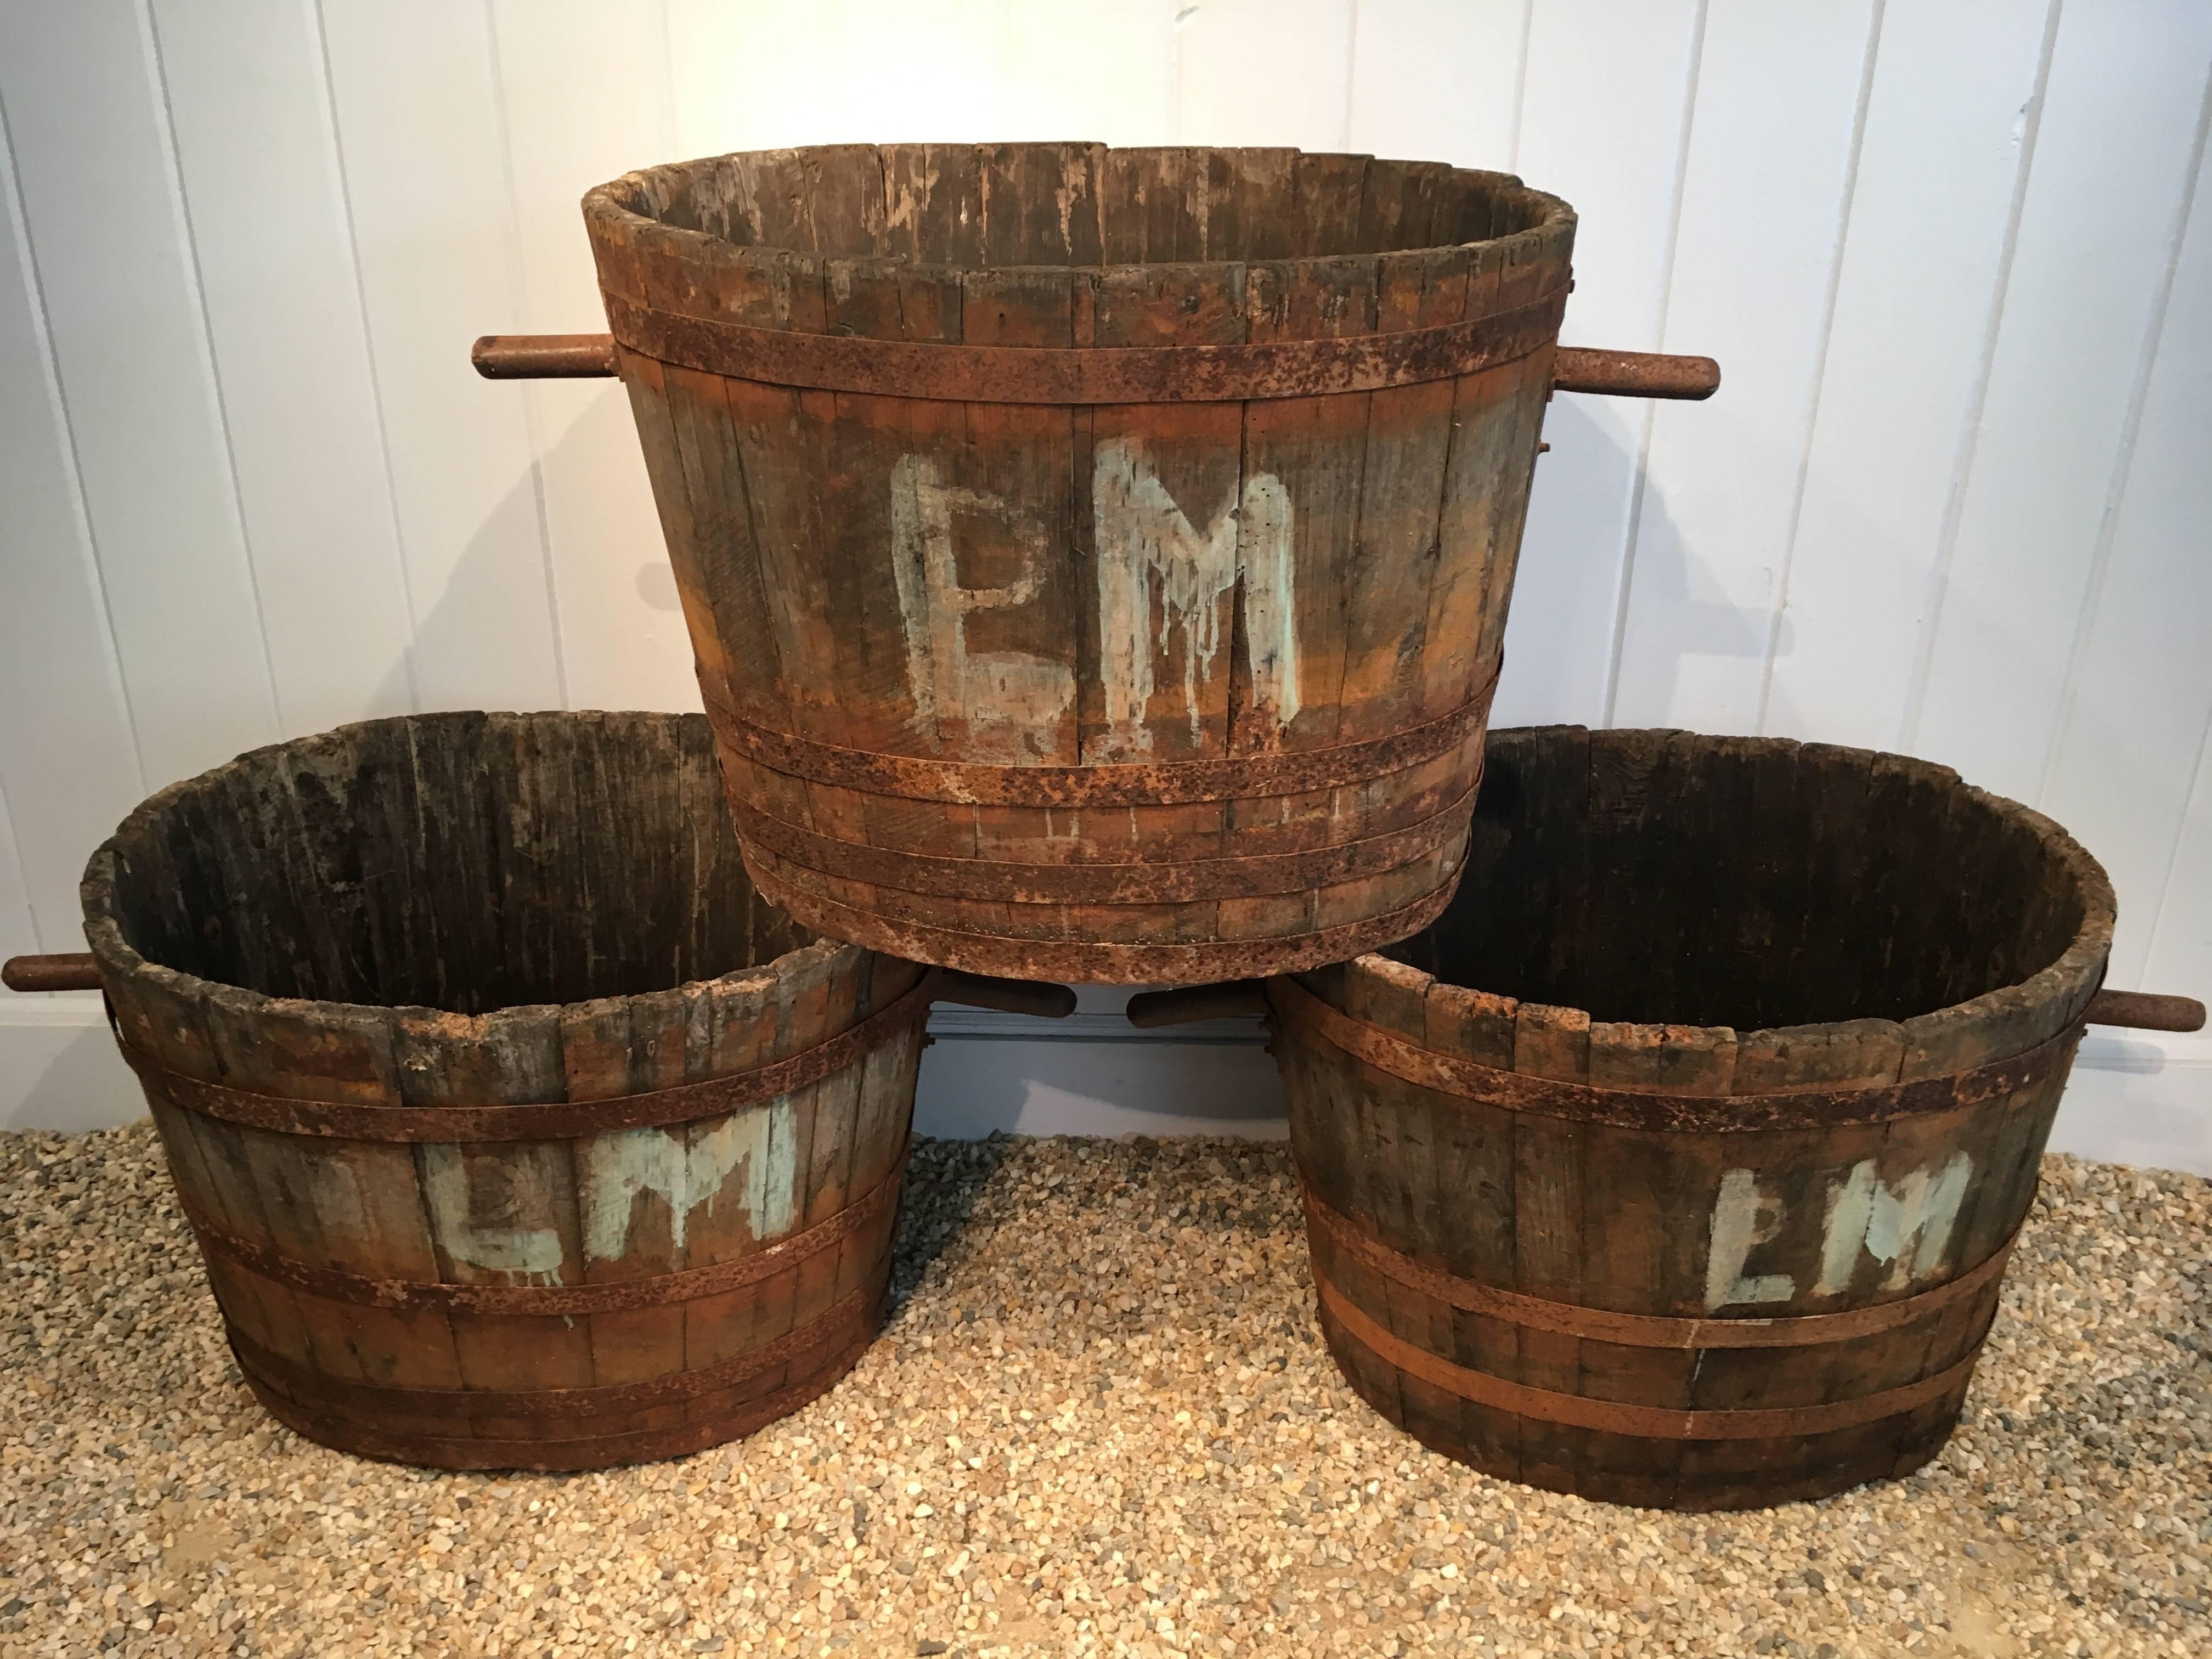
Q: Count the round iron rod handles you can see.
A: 6